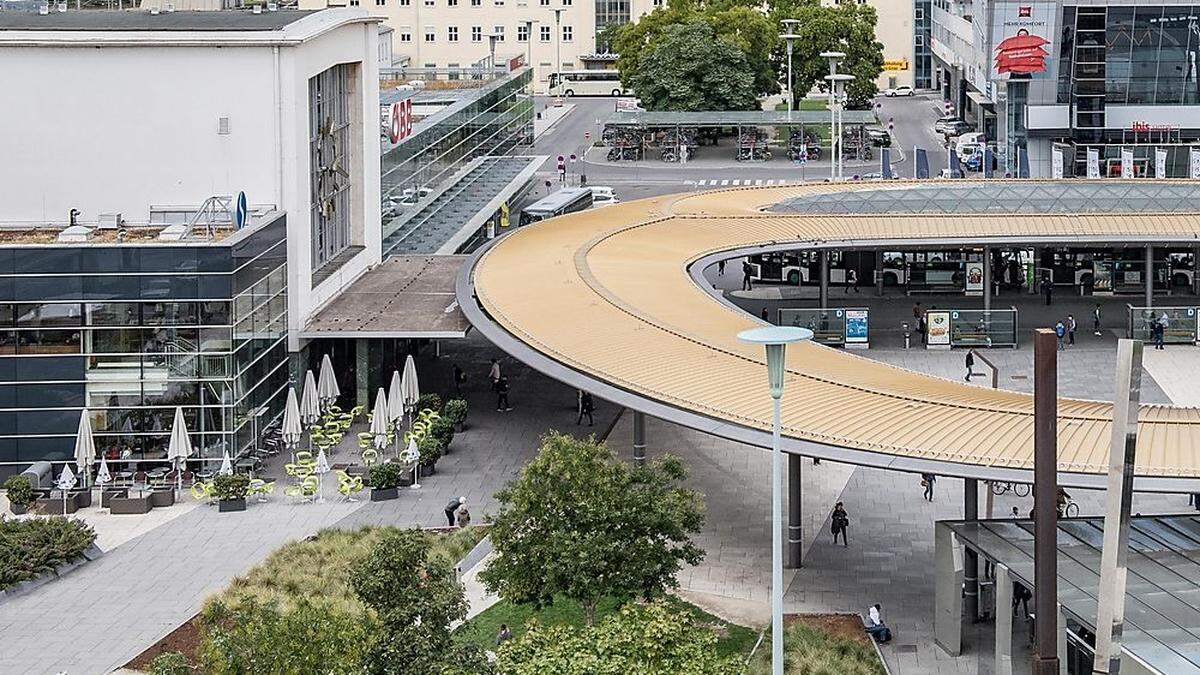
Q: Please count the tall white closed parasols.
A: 8